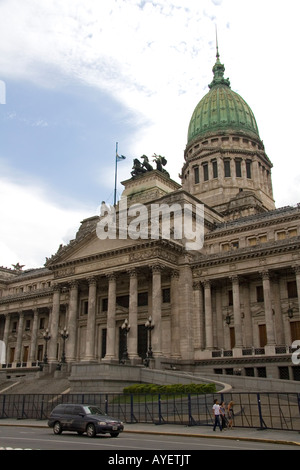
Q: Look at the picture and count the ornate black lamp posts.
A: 4